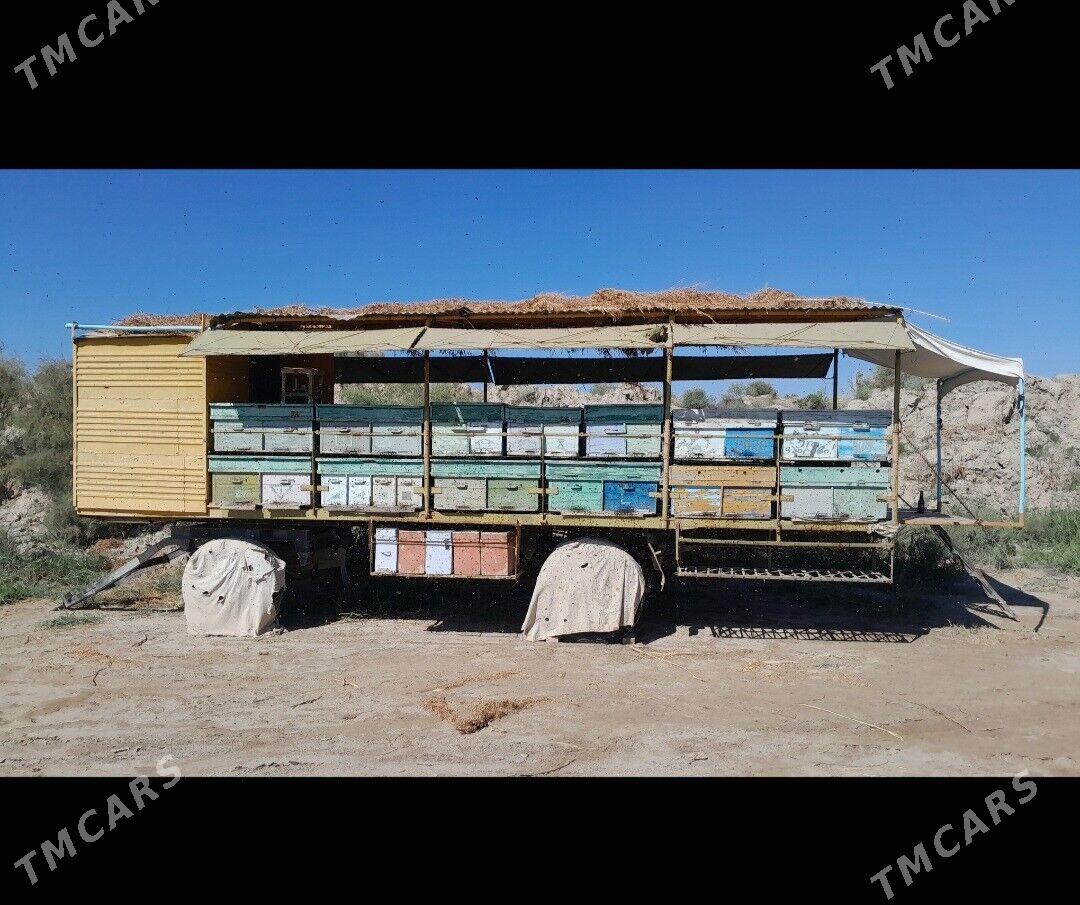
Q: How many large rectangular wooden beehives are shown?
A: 13